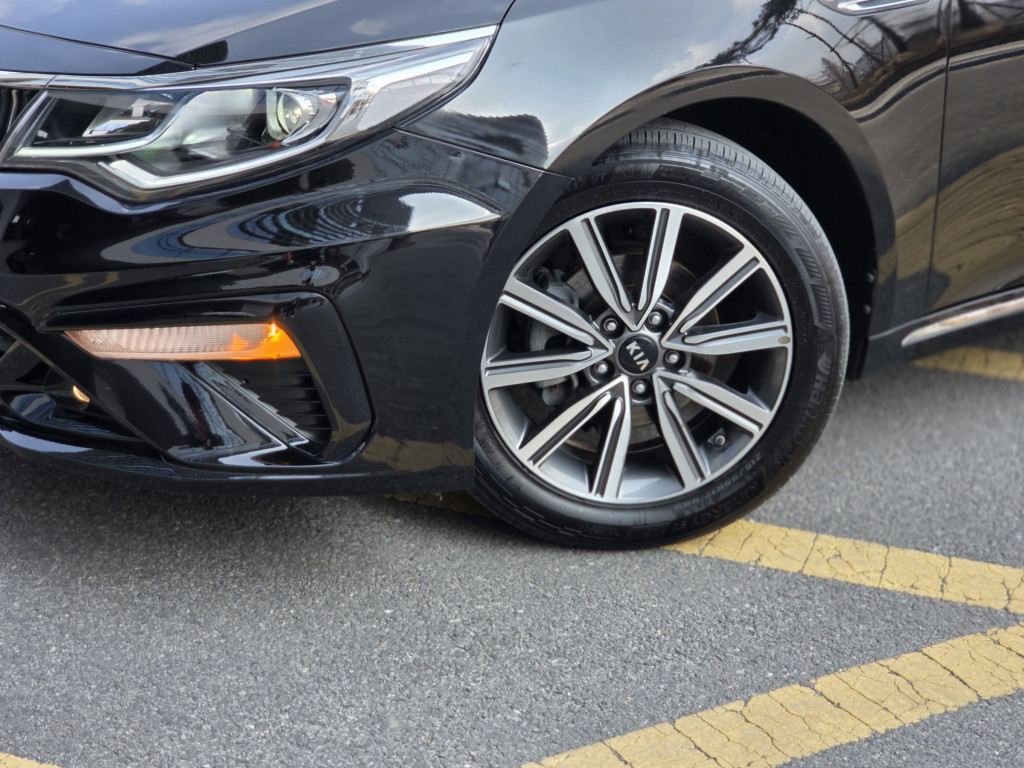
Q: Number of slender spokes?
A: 10